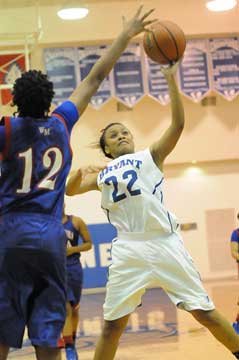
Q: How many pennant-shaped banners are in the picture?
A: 6